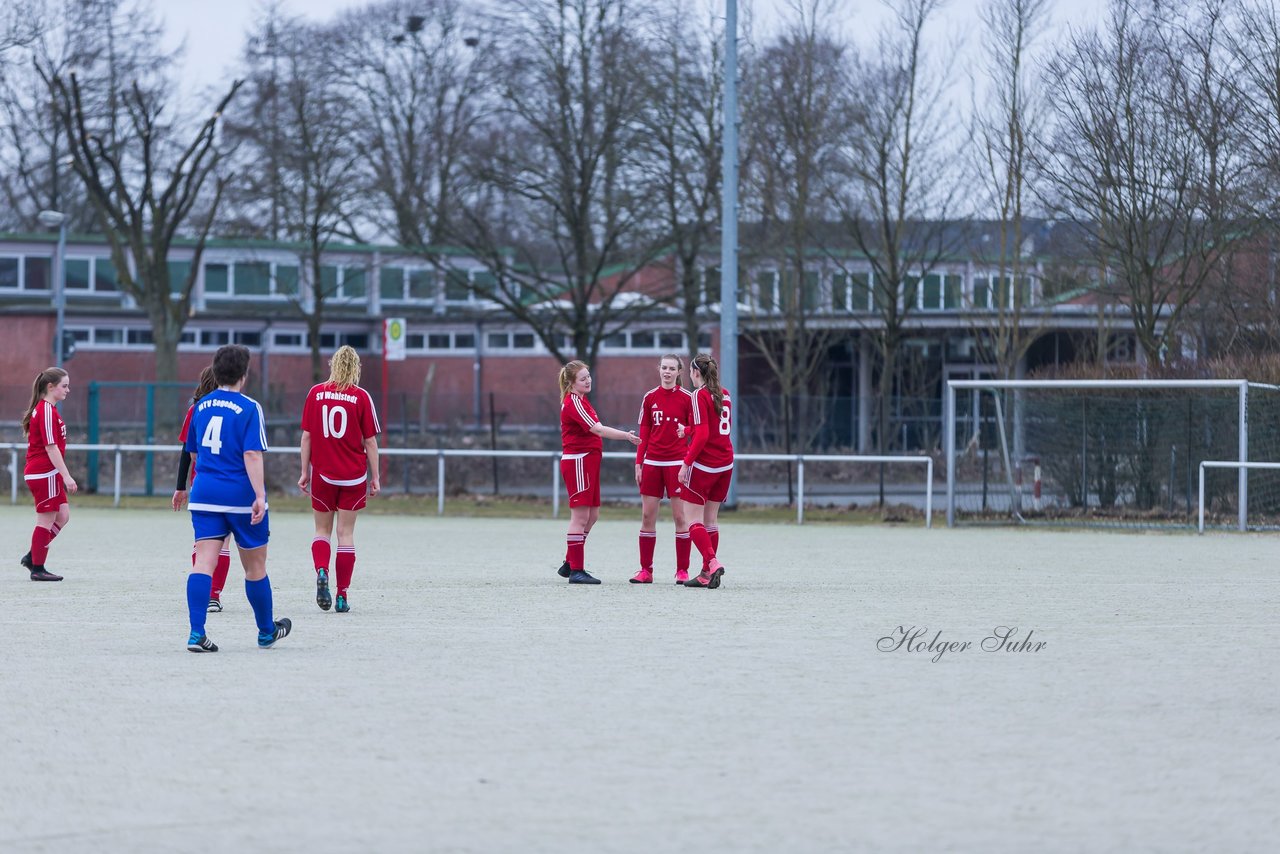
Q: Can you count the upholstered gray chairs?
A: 0